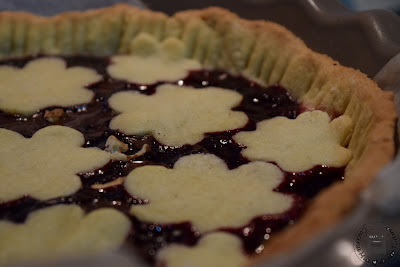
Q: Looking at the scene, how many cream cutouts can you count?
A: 8